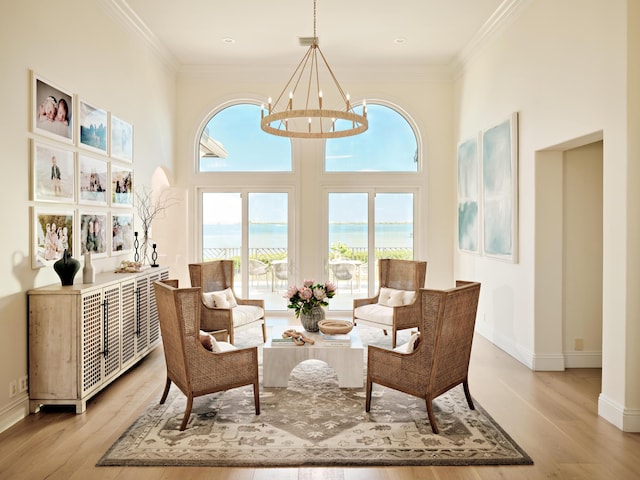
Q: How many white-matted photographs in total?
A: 9